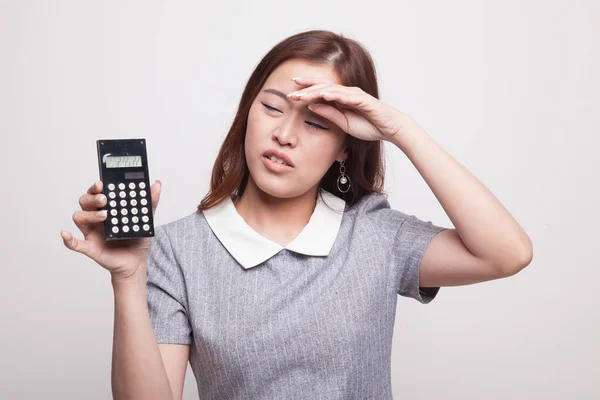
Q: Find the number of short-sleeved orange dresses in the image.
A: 0